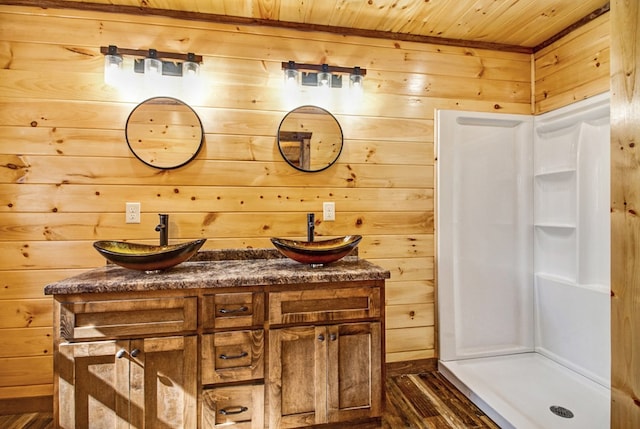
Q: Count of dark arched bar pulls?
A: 3